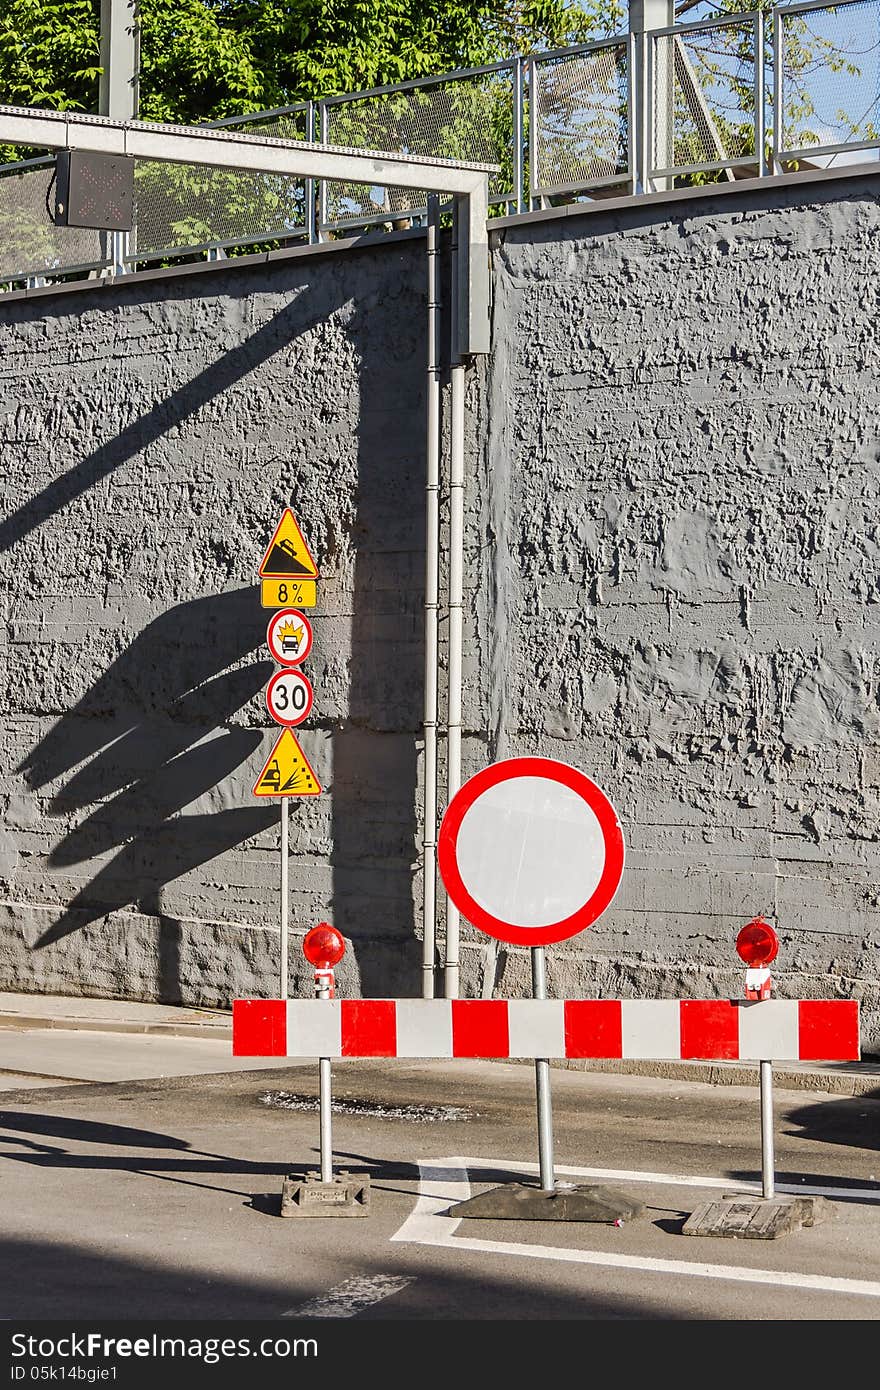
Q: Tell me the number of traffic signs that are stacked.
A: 5